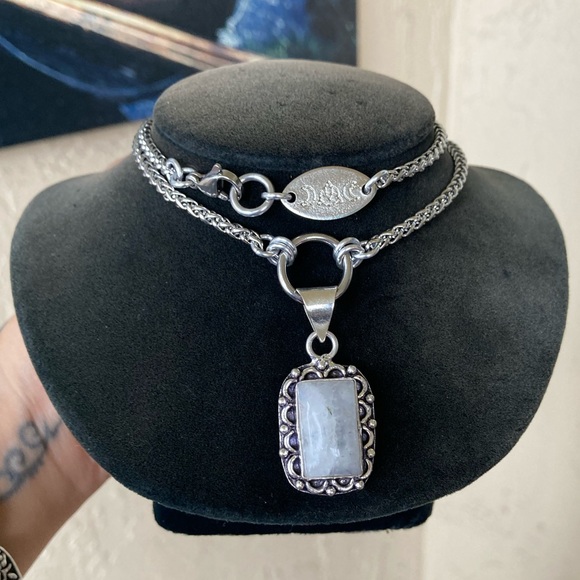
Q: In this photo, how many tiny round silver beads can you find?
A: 12